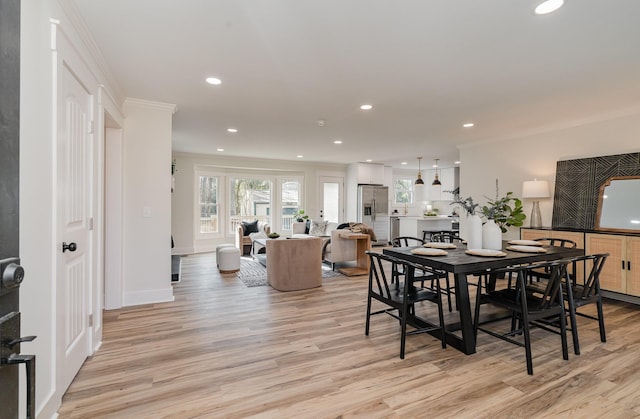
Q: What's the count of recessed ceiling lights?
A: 12